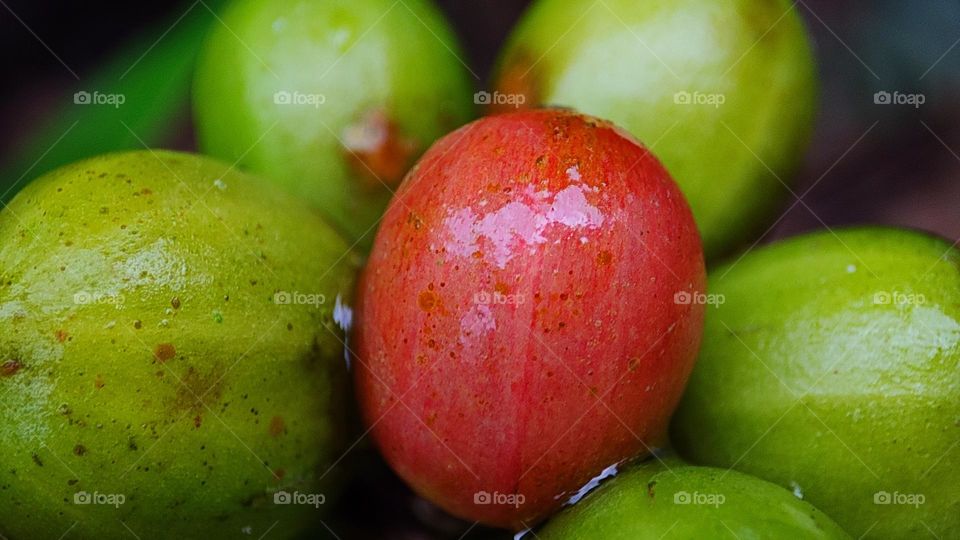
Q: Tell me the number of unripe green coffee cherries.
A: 5